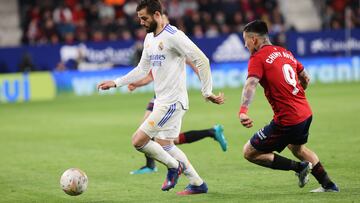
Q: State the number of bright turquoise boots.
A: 2